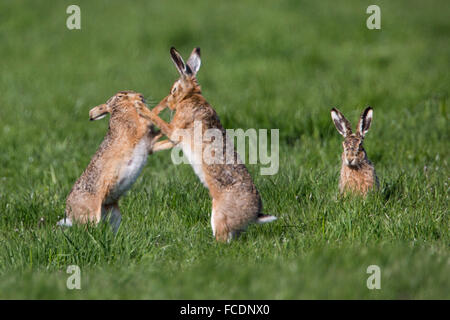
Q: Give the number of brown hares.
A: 3